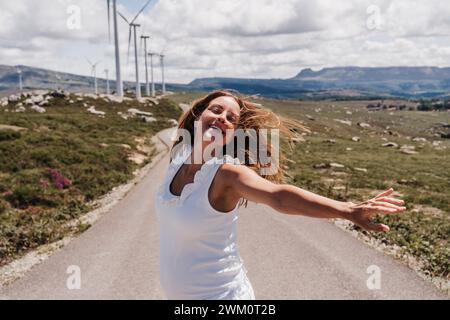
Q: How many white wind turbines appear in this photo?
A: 8